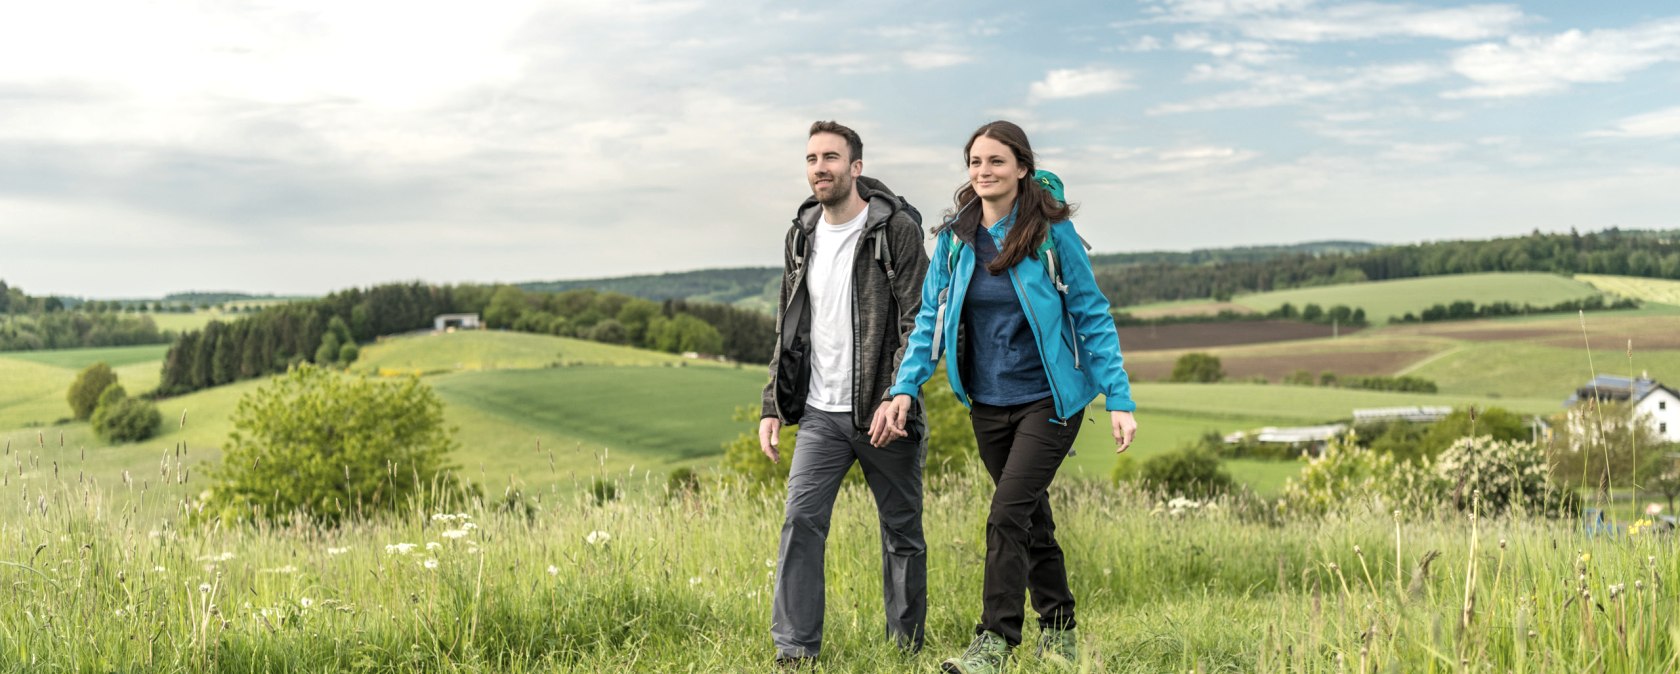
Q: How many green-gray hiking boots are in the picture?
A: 2